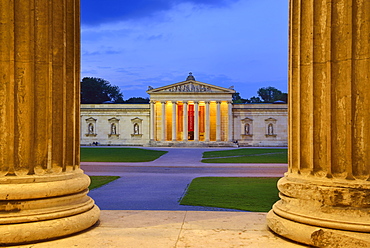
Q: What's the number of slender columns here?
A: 8